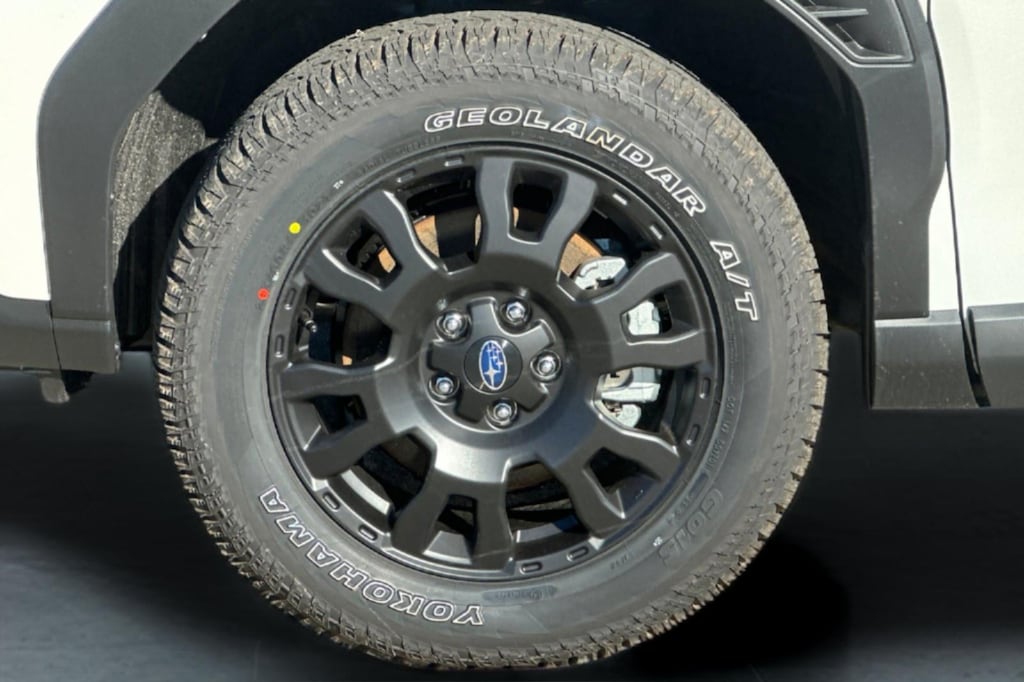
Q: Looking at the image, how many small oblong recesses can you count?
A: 12